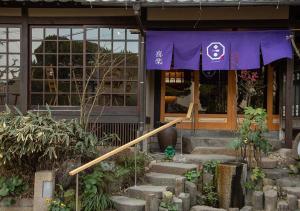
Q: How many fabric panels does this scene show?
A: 5